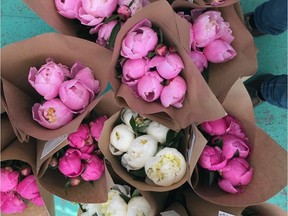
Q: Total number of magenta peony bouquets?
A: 3